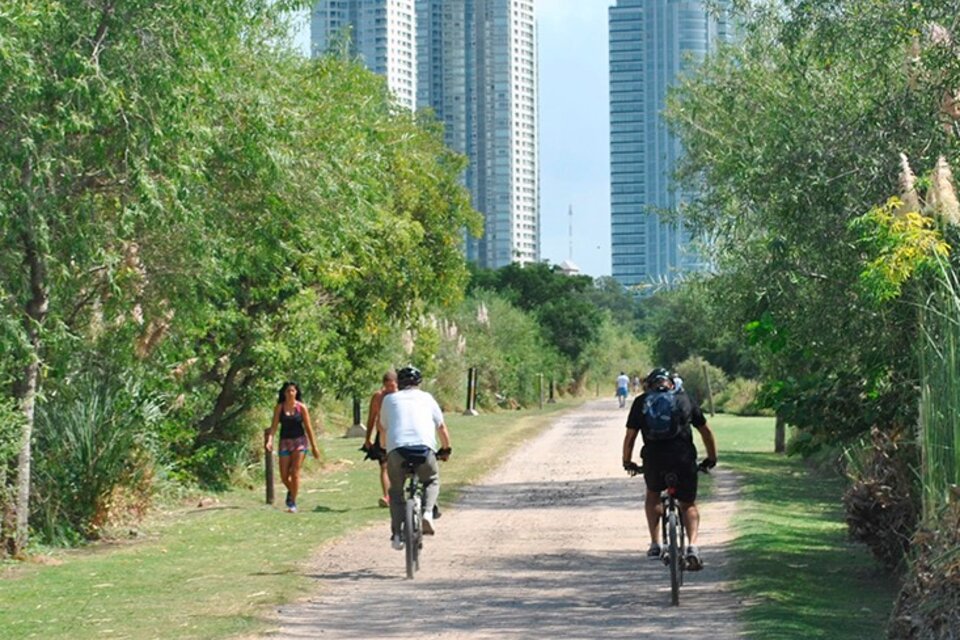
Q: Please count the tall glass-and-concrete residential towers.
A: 3